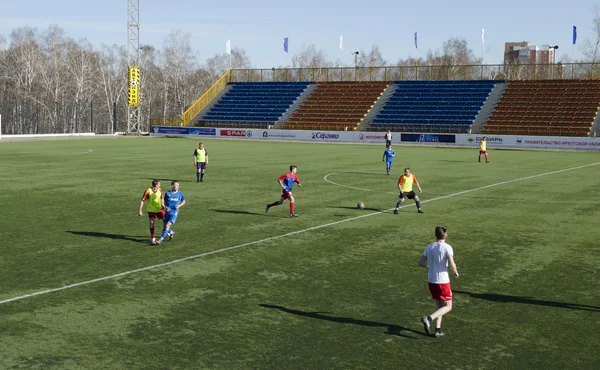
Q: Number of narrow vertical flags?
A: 6